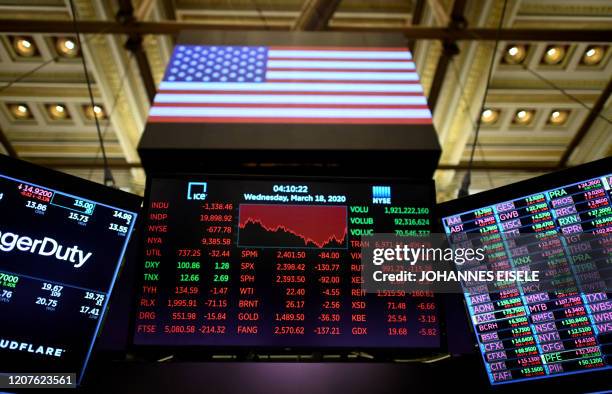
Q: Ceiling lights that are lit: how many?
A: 11